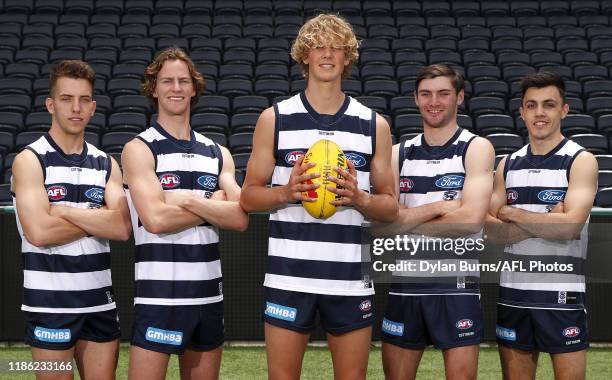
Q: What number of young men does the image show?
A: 5